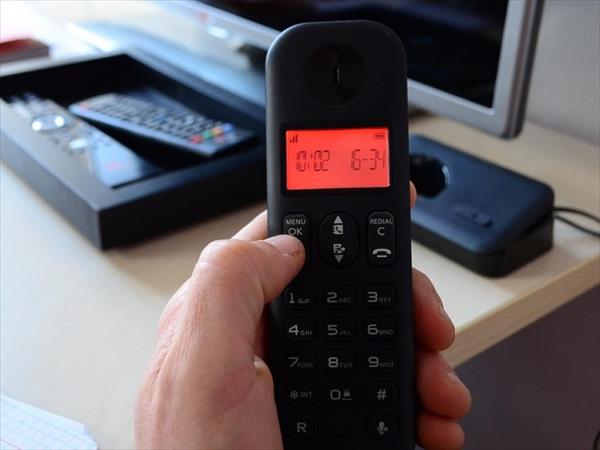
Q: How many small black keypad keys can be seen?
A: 14